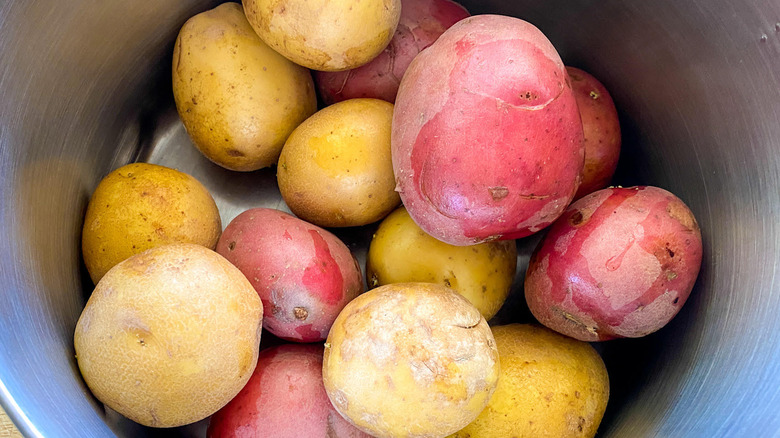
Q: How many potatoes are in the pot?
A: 14